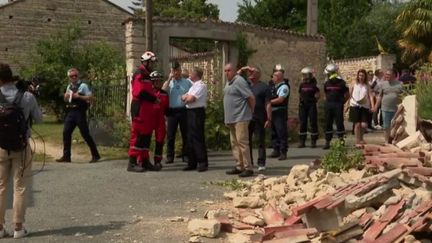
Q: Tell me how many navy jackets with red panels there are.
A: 2